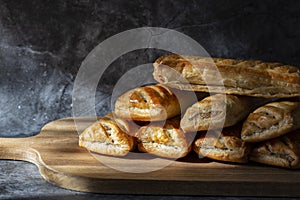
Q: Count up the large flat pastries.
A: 1